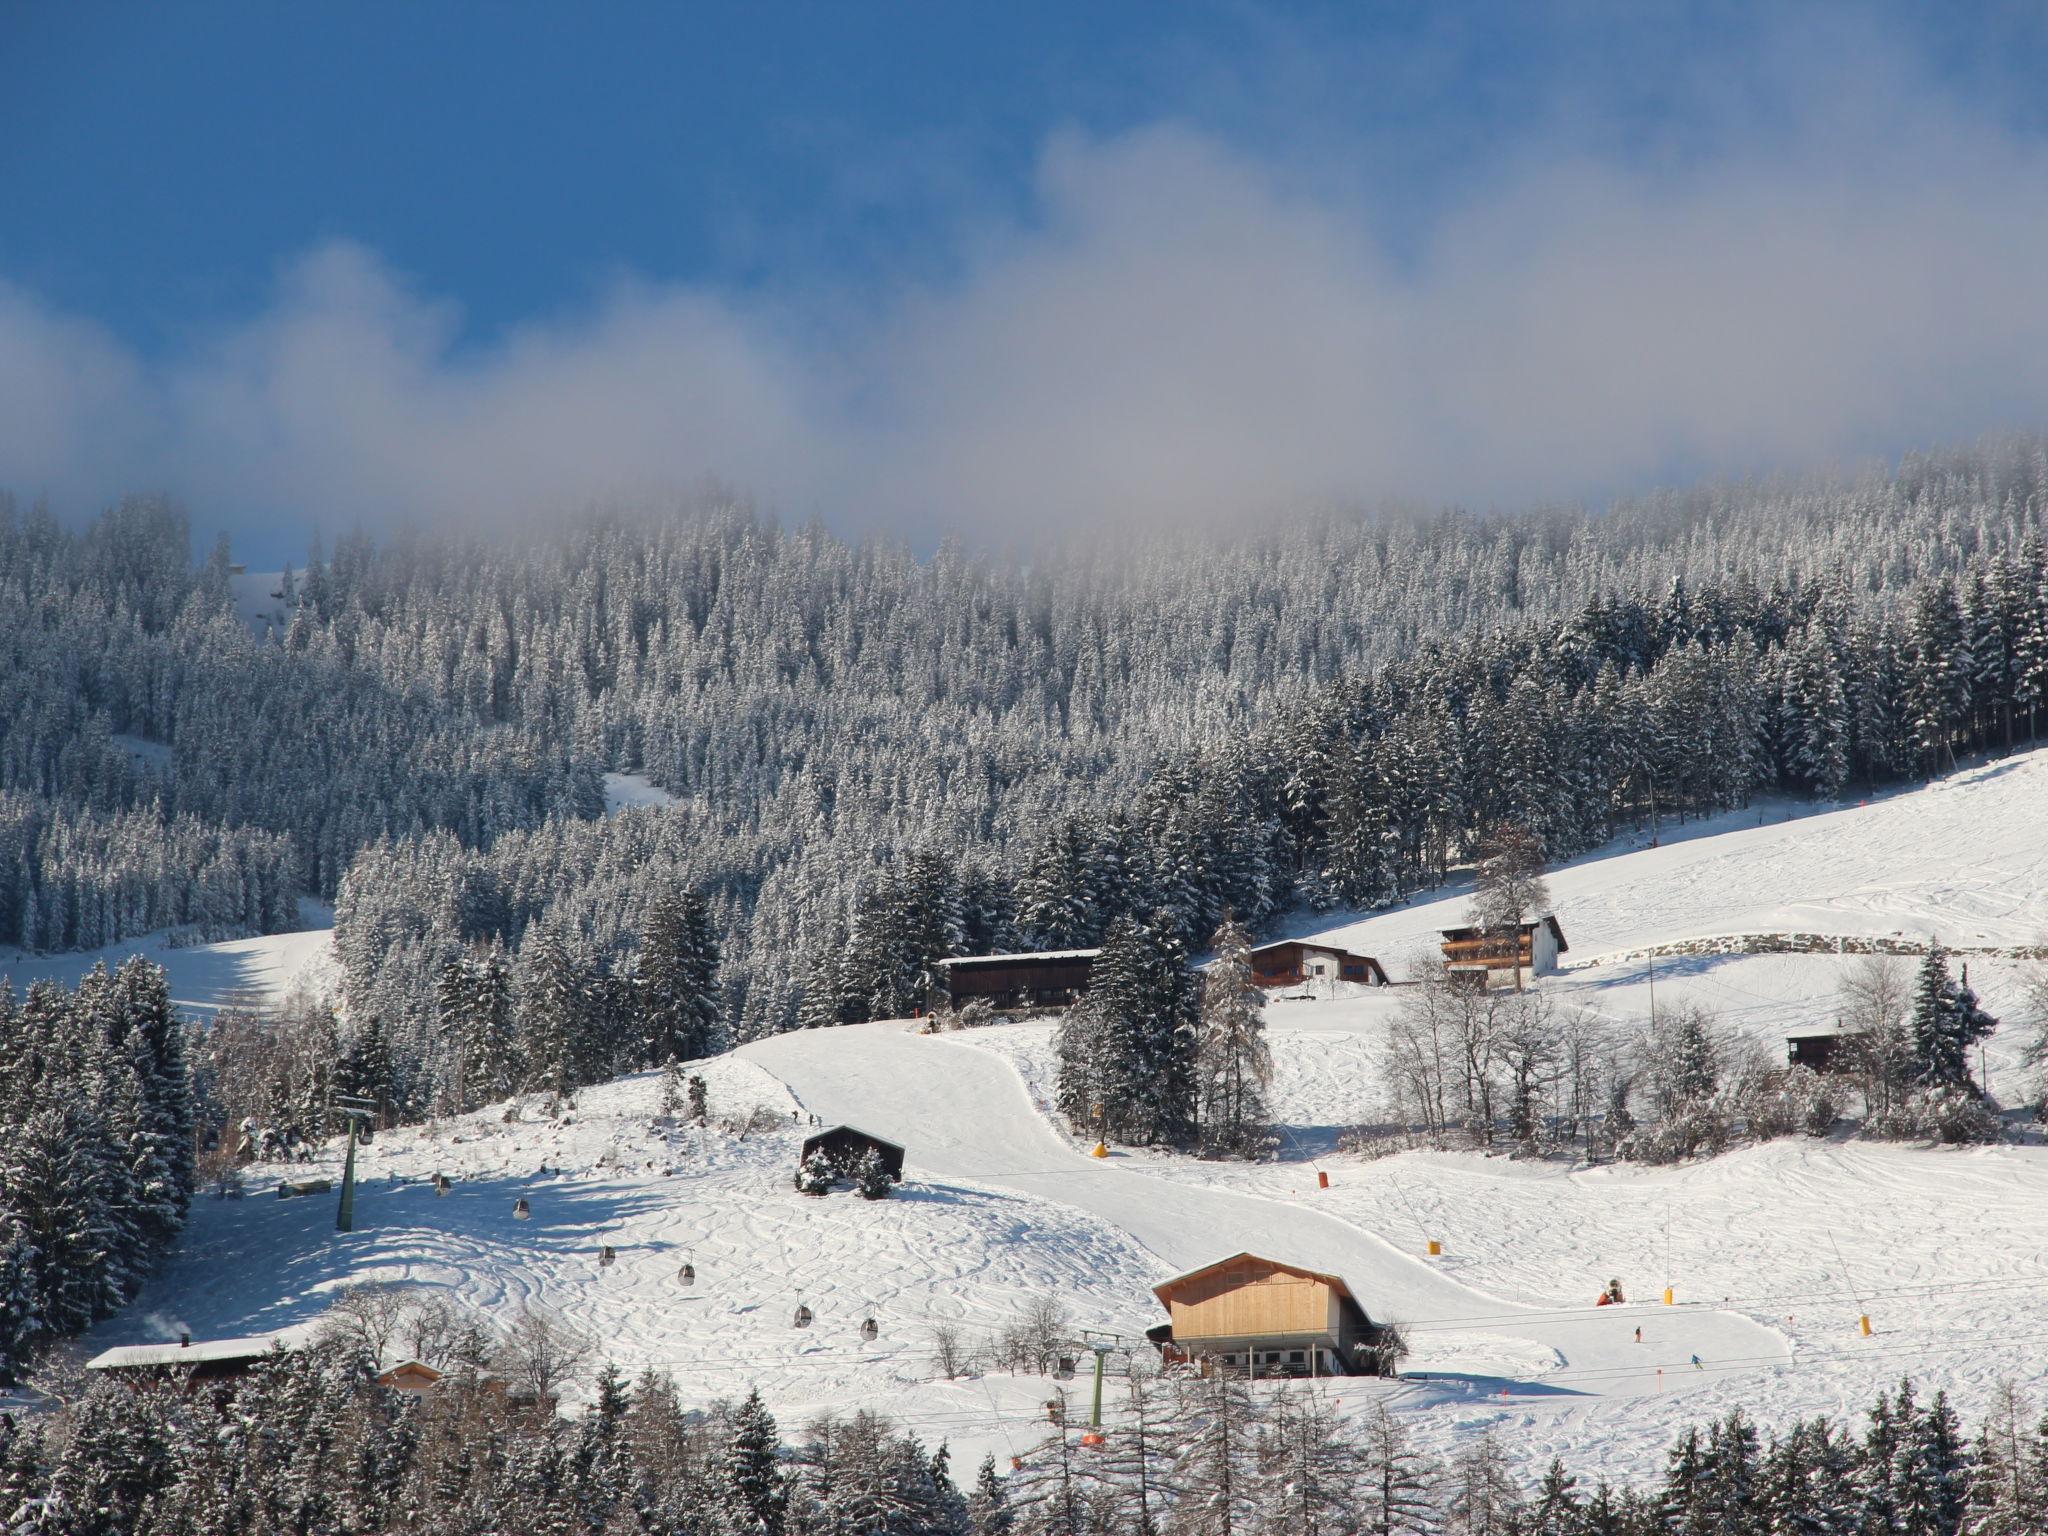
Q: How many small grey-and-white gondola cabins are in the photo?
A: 8